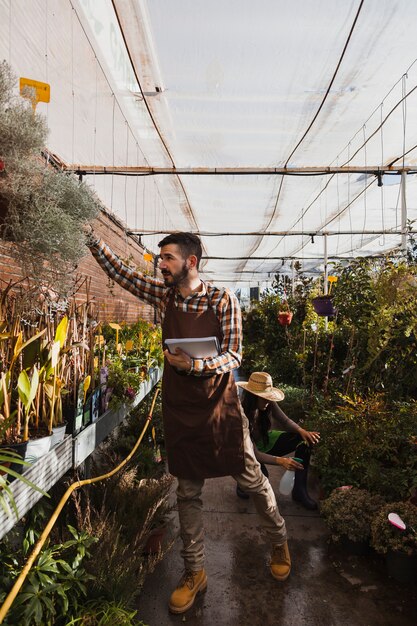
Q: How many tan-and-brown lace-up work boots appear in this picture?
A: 2